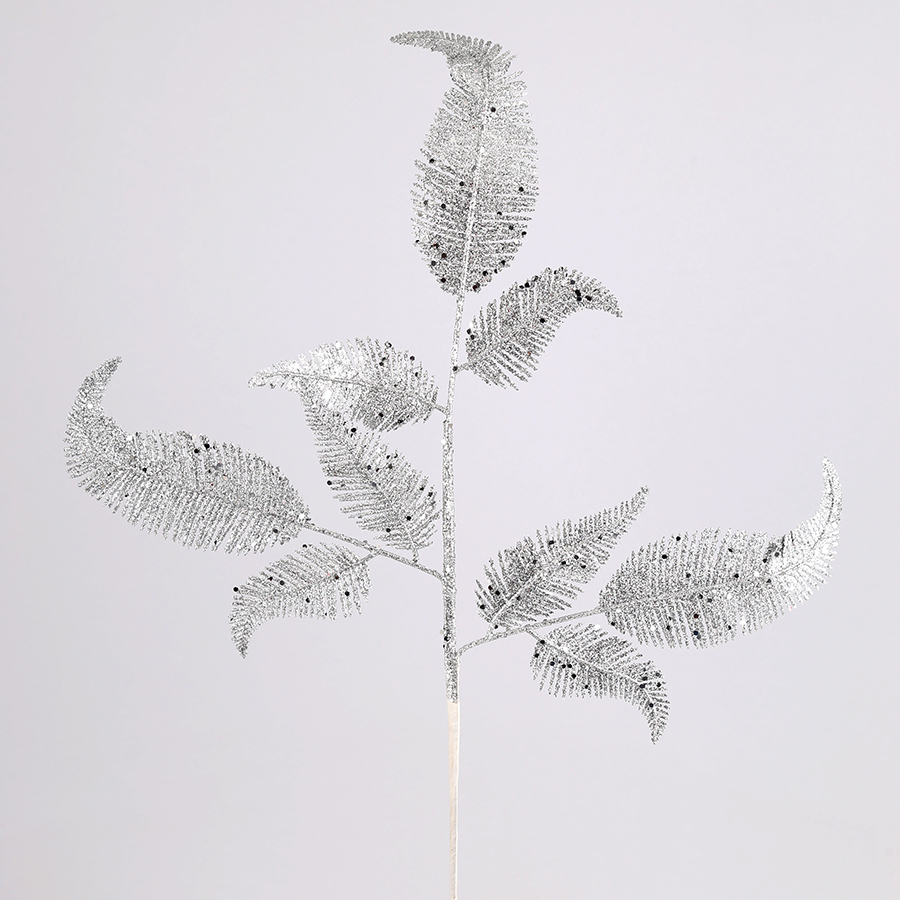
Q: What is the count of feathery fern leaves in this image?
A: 9